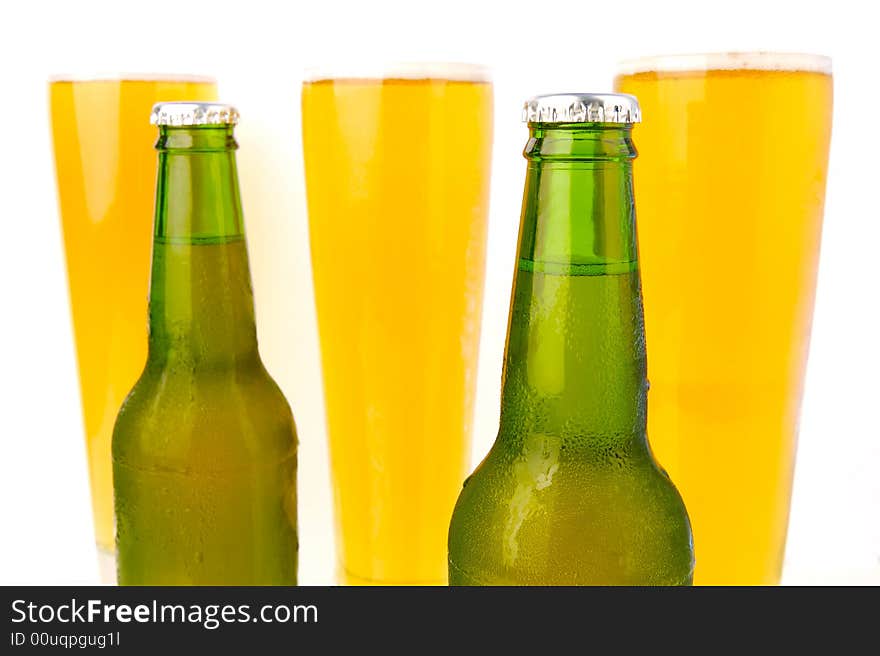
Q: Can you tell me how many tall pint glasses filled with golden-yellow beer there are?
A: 3